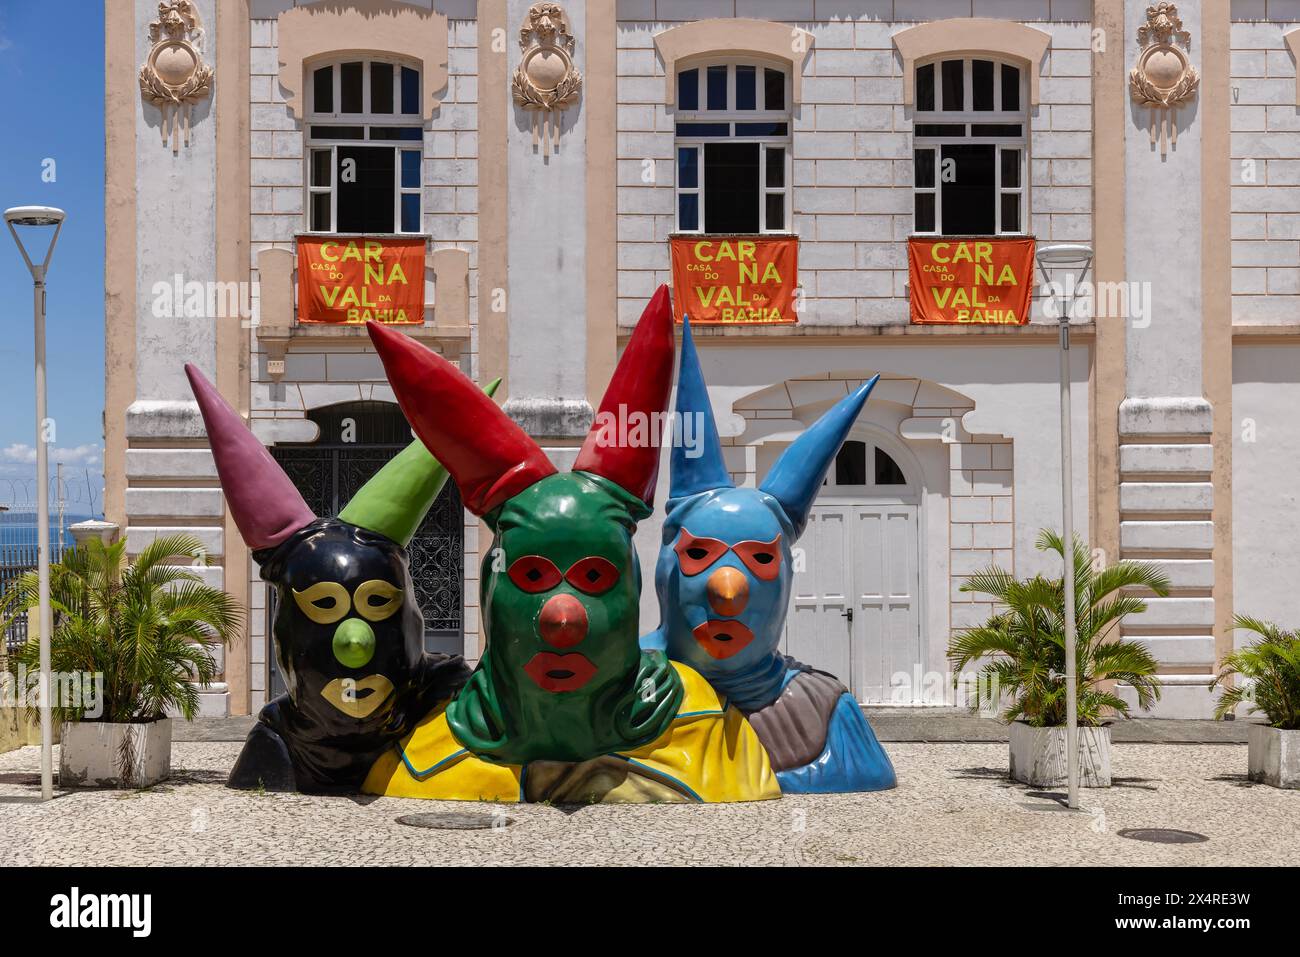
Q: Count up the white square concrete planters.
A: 3